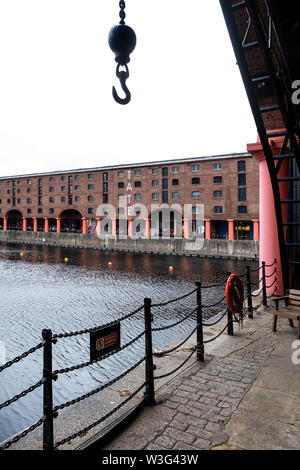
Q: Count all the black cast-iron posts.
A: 6